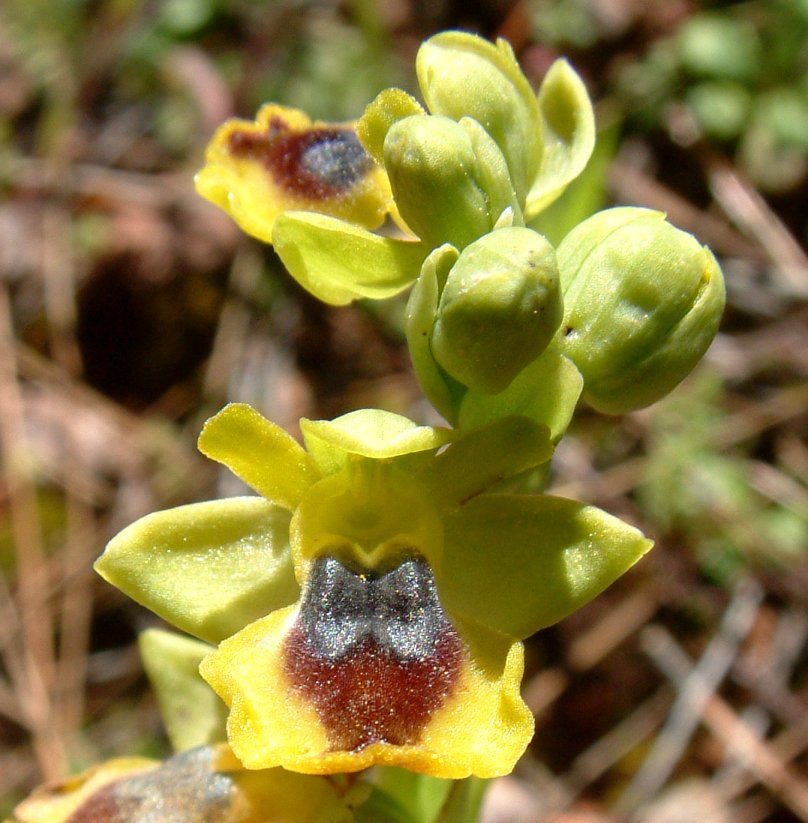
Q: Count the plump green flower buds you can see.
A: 3